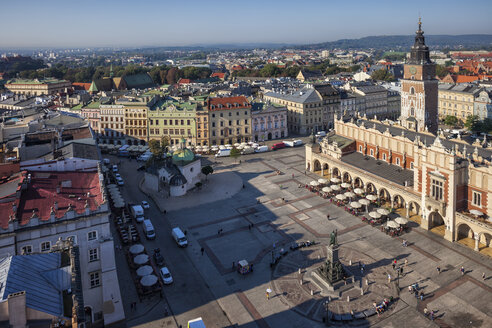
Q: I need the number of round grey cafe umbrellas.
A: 4